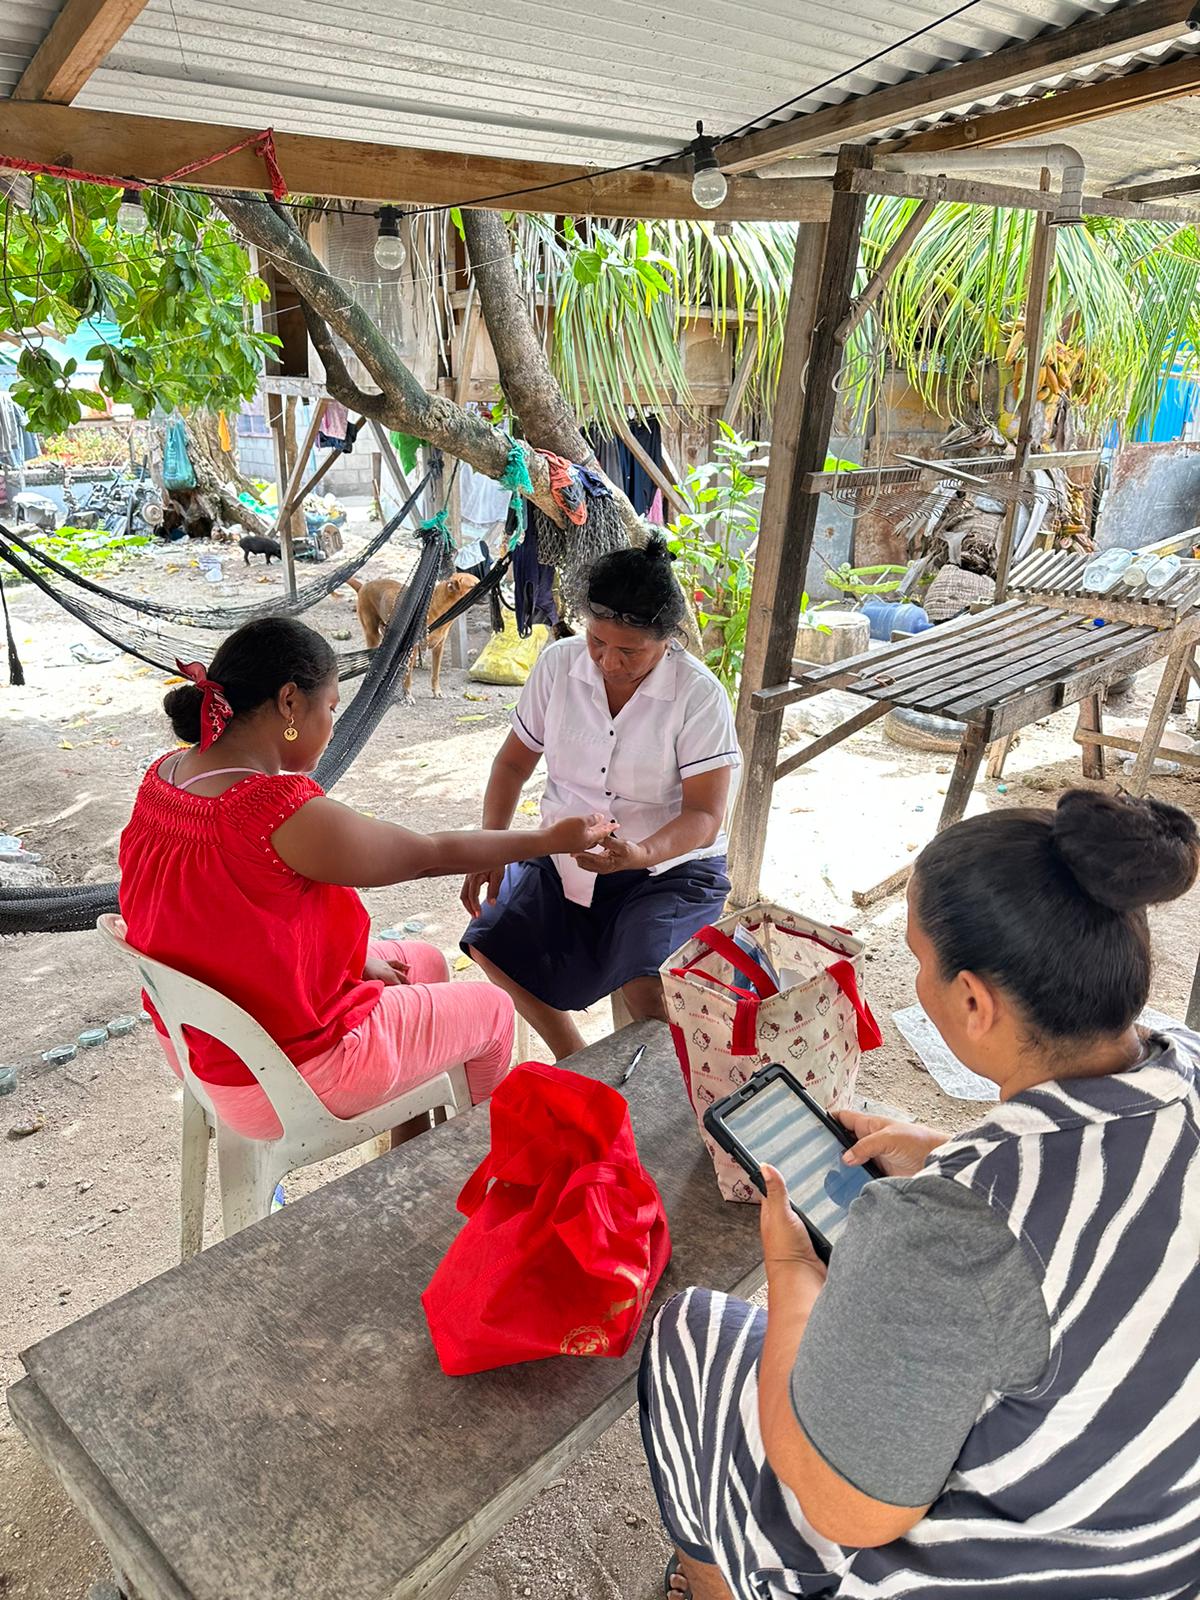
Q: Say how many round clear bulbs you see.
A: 3